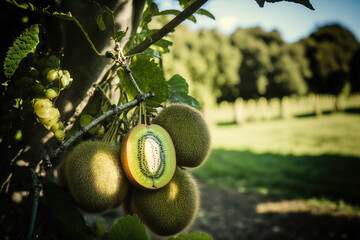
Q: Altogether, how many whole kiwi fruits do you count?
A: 3